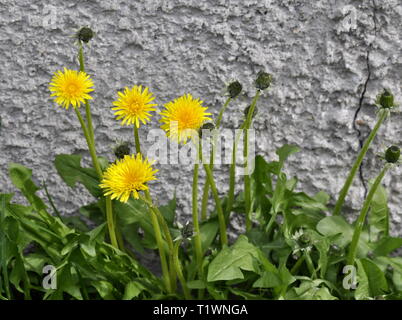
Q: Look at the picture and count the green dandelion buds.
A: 10